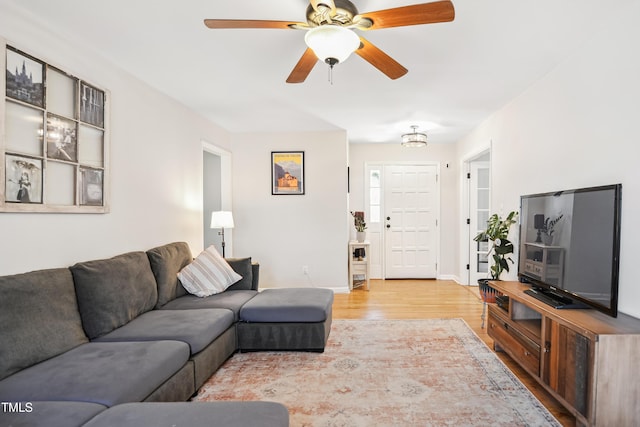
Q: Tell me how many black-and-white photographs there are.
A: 5